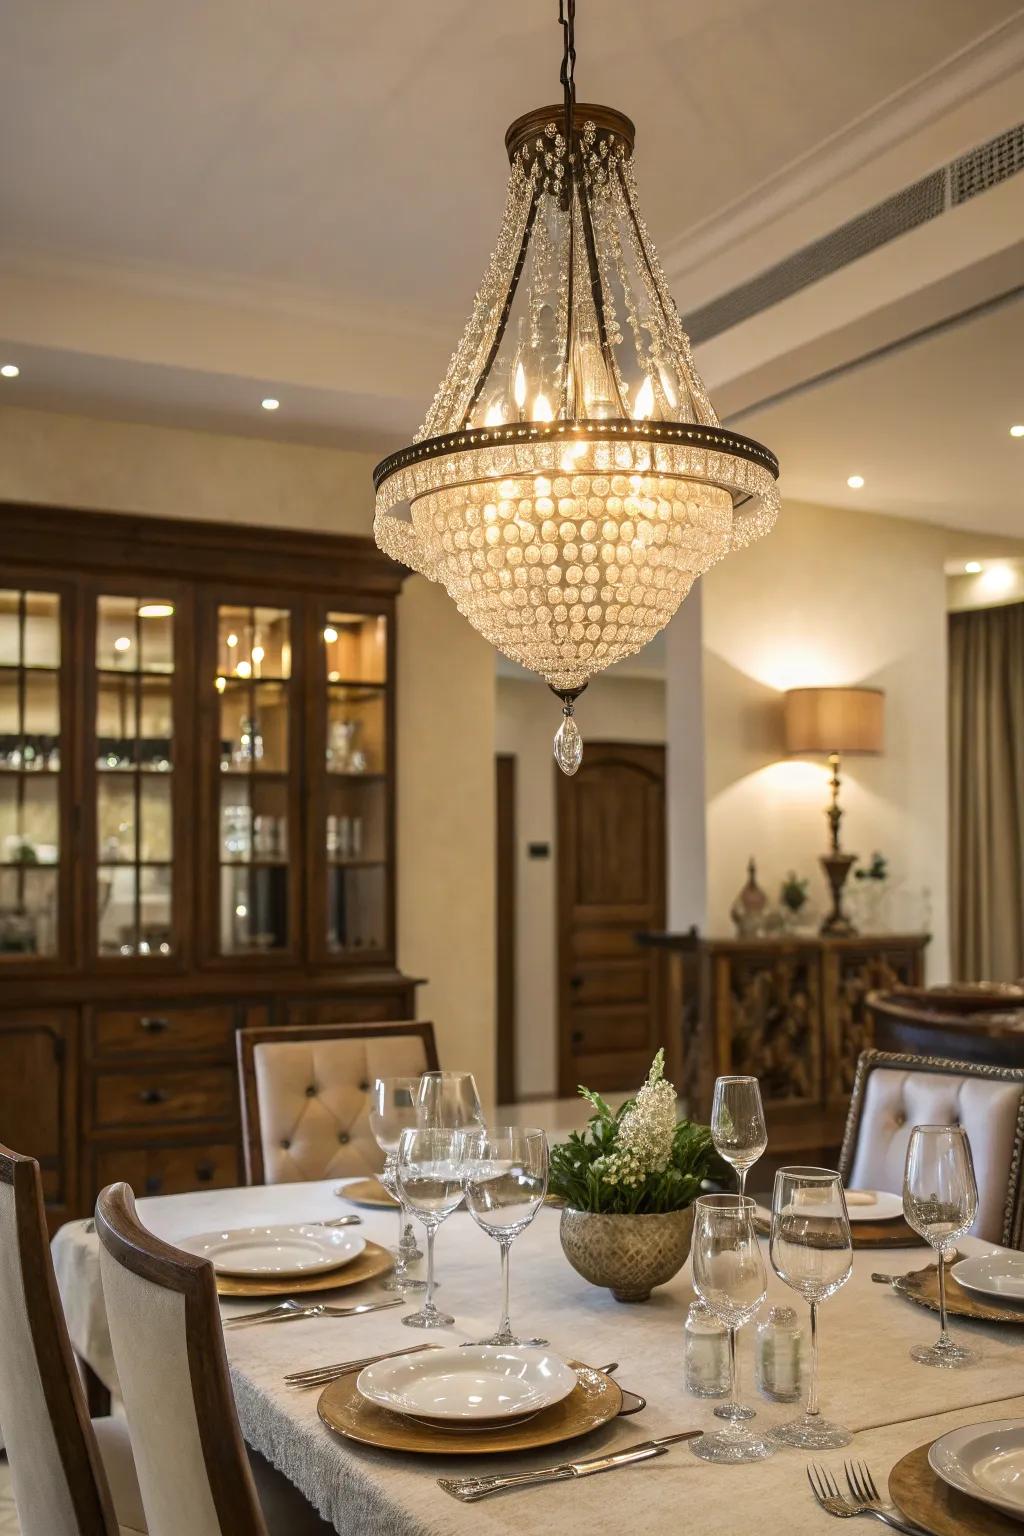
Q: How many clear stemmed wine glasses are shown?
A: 8